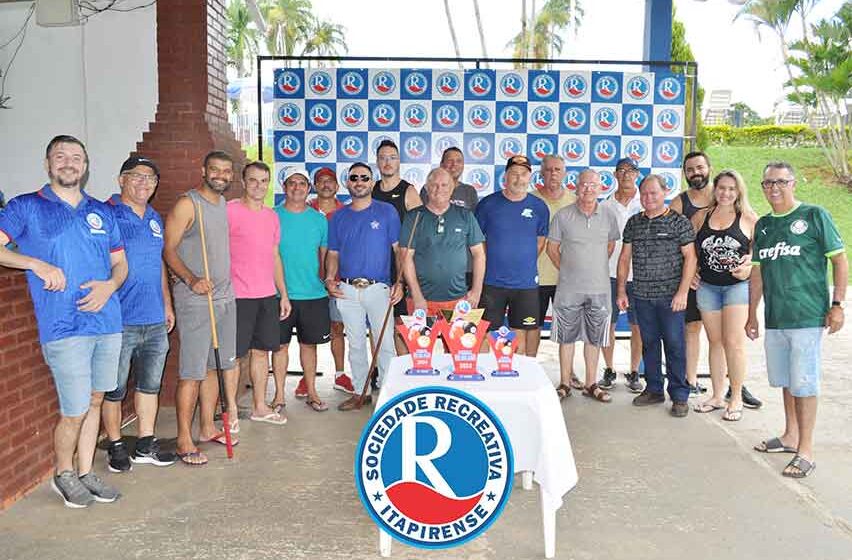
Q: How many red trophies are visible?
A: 3